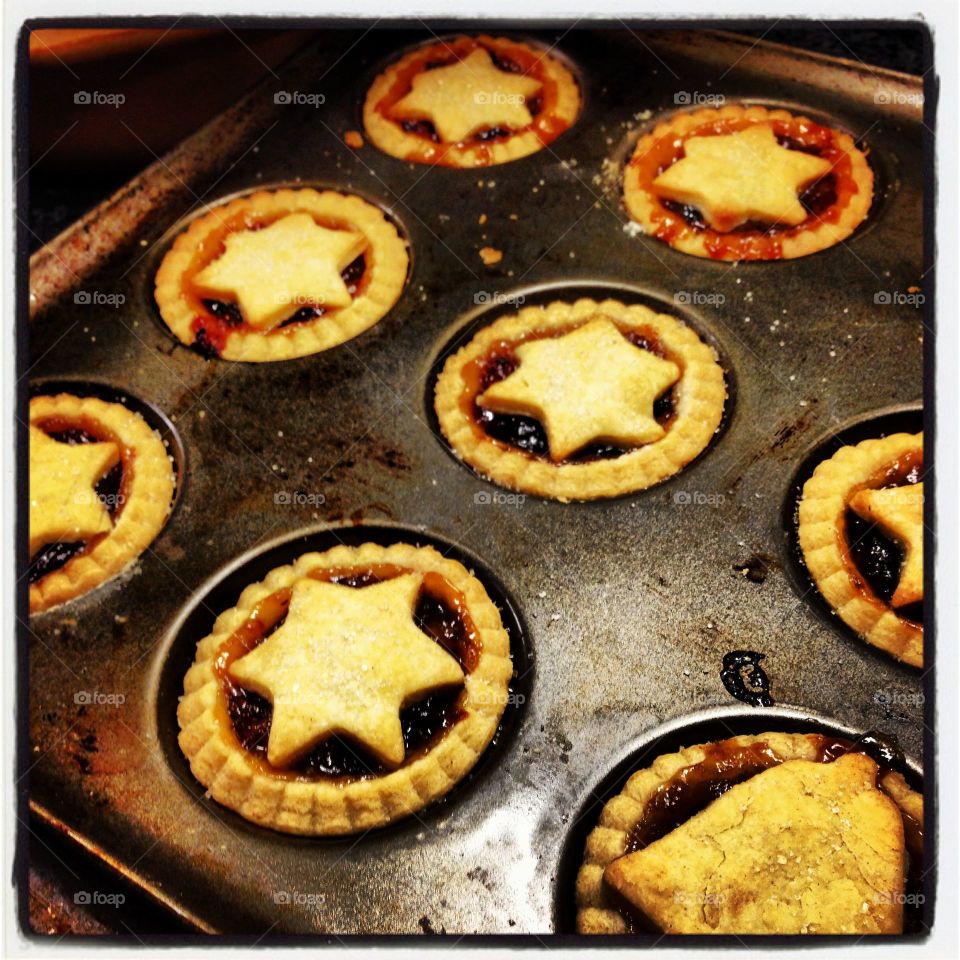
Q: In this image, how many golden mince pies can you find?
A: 8